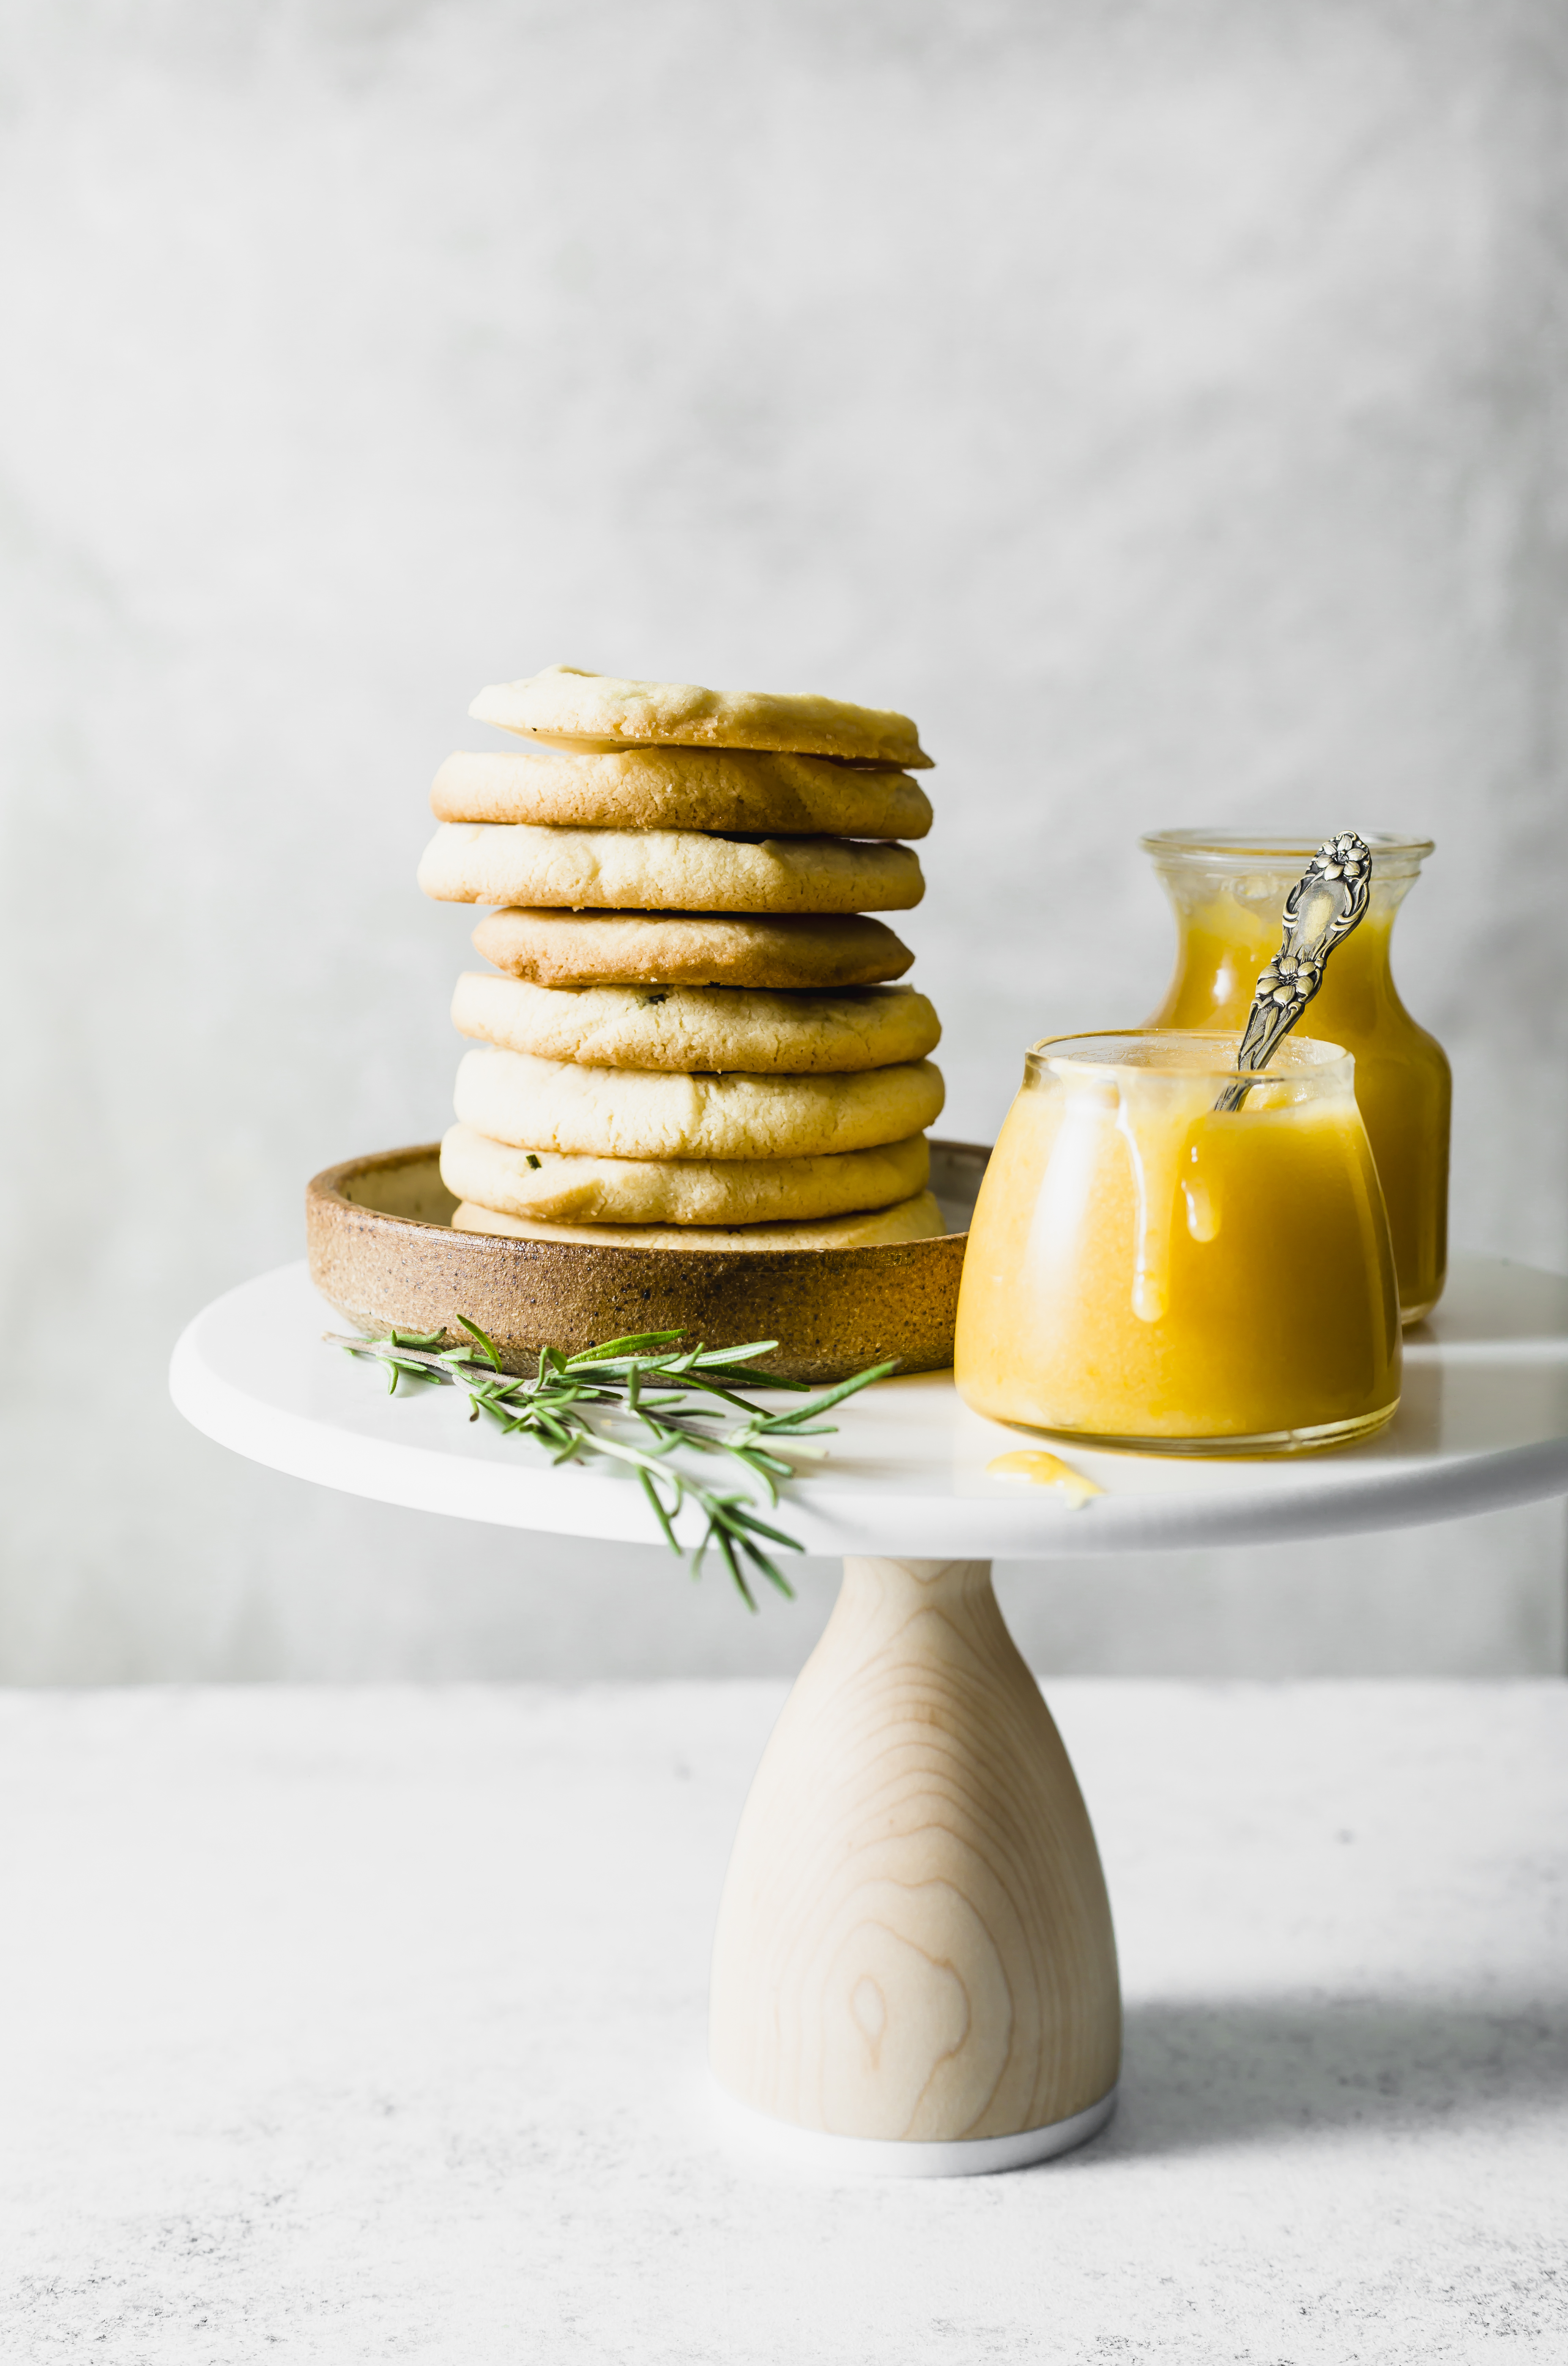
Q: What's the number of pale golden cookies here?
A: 8